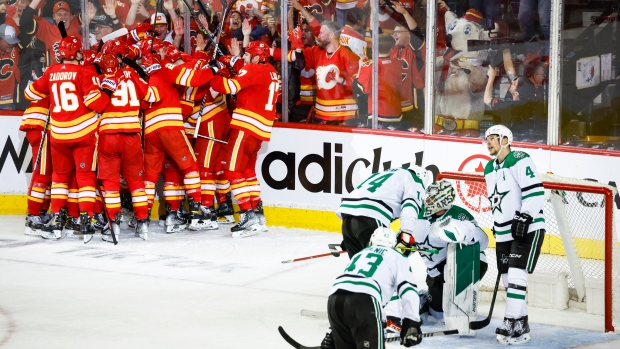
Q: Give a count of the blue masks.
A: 0